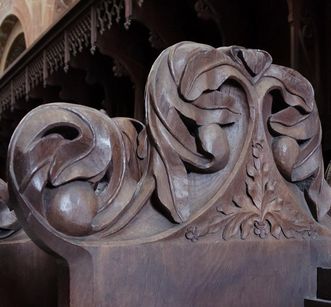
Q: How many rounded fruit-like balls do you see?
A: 3